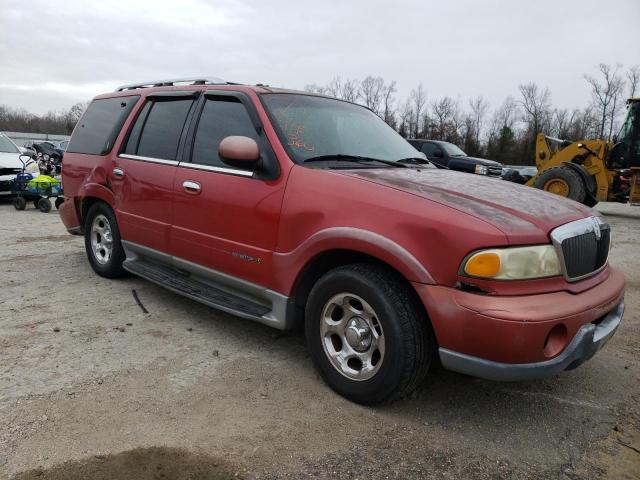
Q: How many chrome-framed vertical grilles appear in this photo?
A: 1